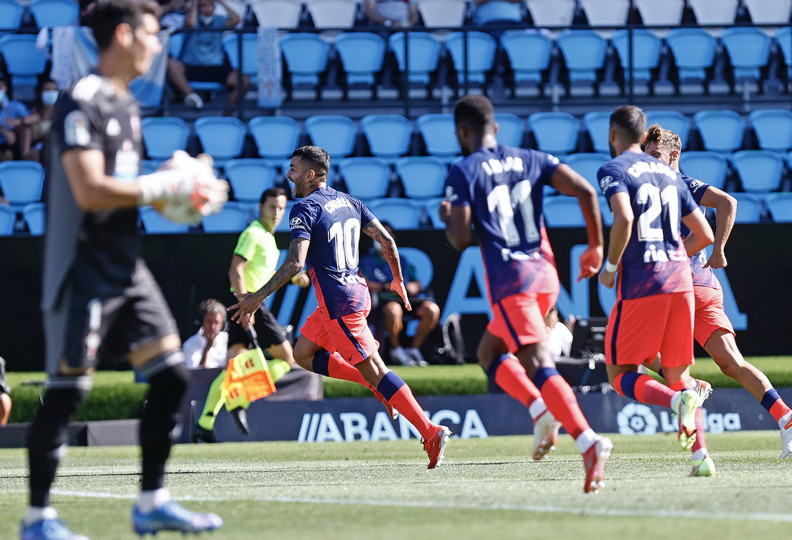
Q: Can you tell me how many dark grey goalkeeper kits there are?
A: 1